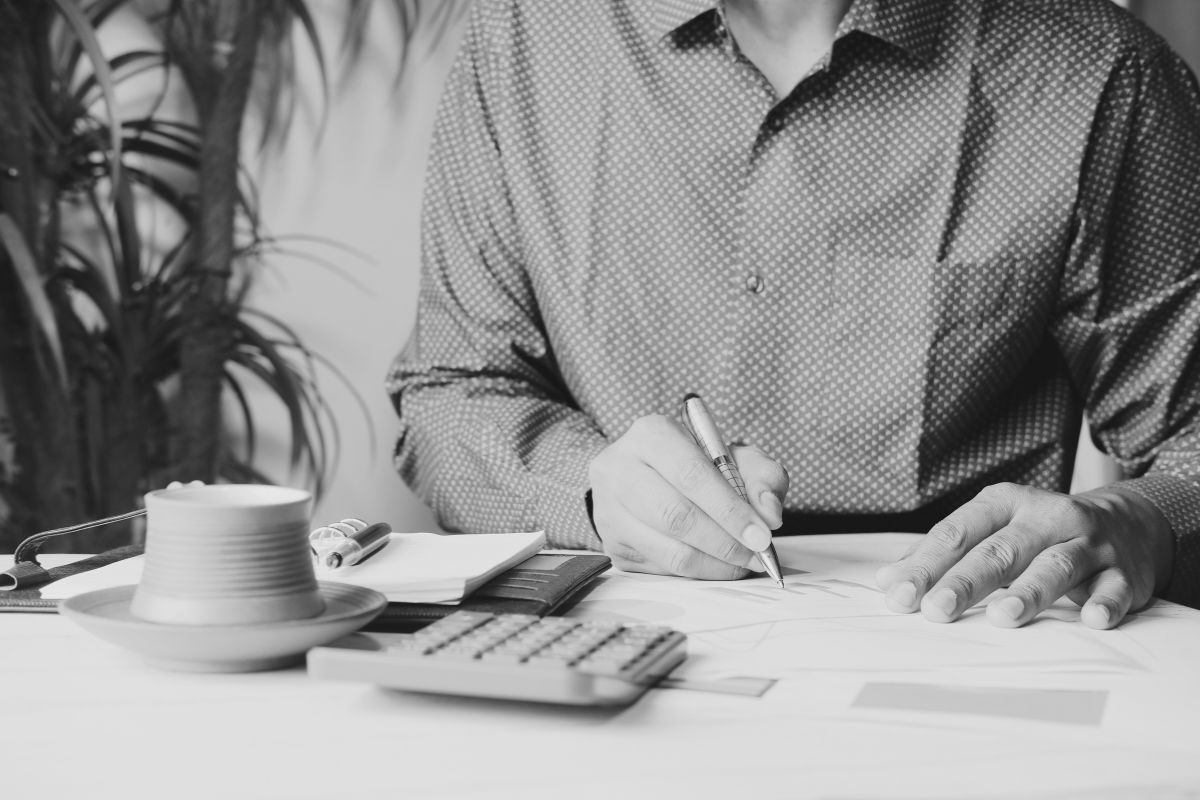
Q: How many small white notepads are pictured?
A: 1